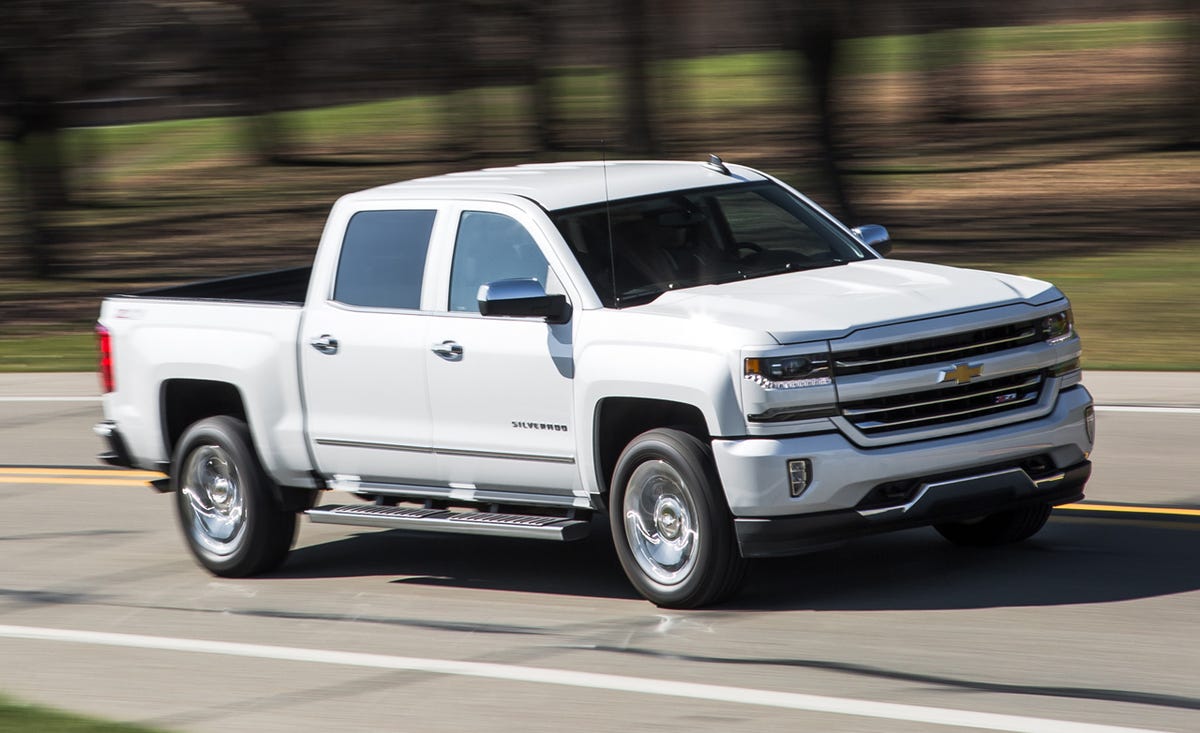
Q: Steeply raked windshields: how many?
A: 1